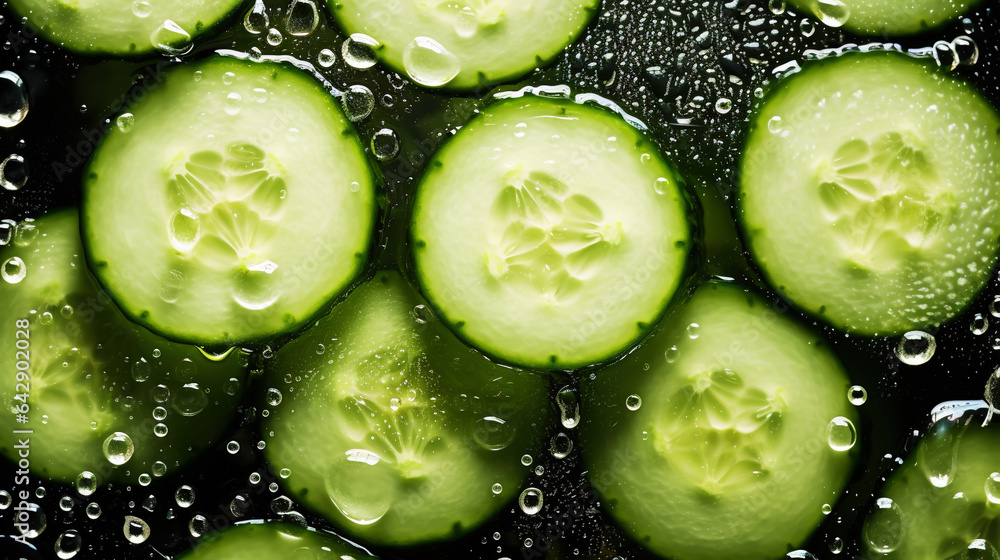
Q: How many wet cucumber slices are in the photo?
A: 11